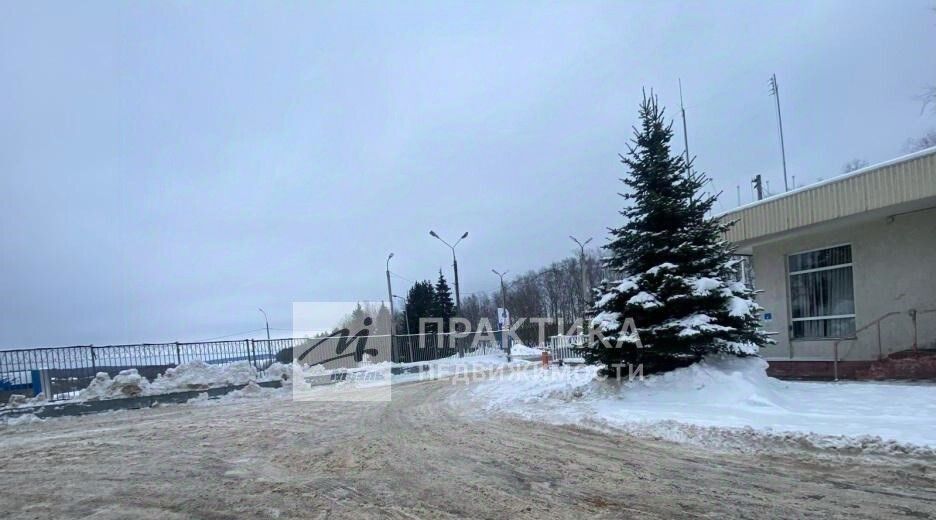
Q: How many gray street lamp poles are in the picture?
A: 6